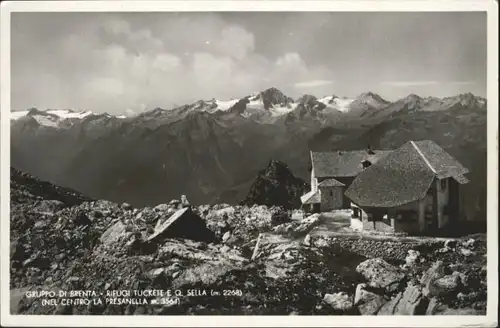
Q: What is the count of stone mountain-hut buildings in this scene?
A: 2